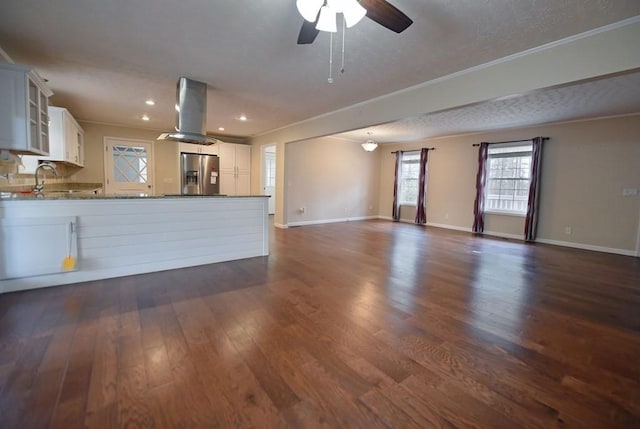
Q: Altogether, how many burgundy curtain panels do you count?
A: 4